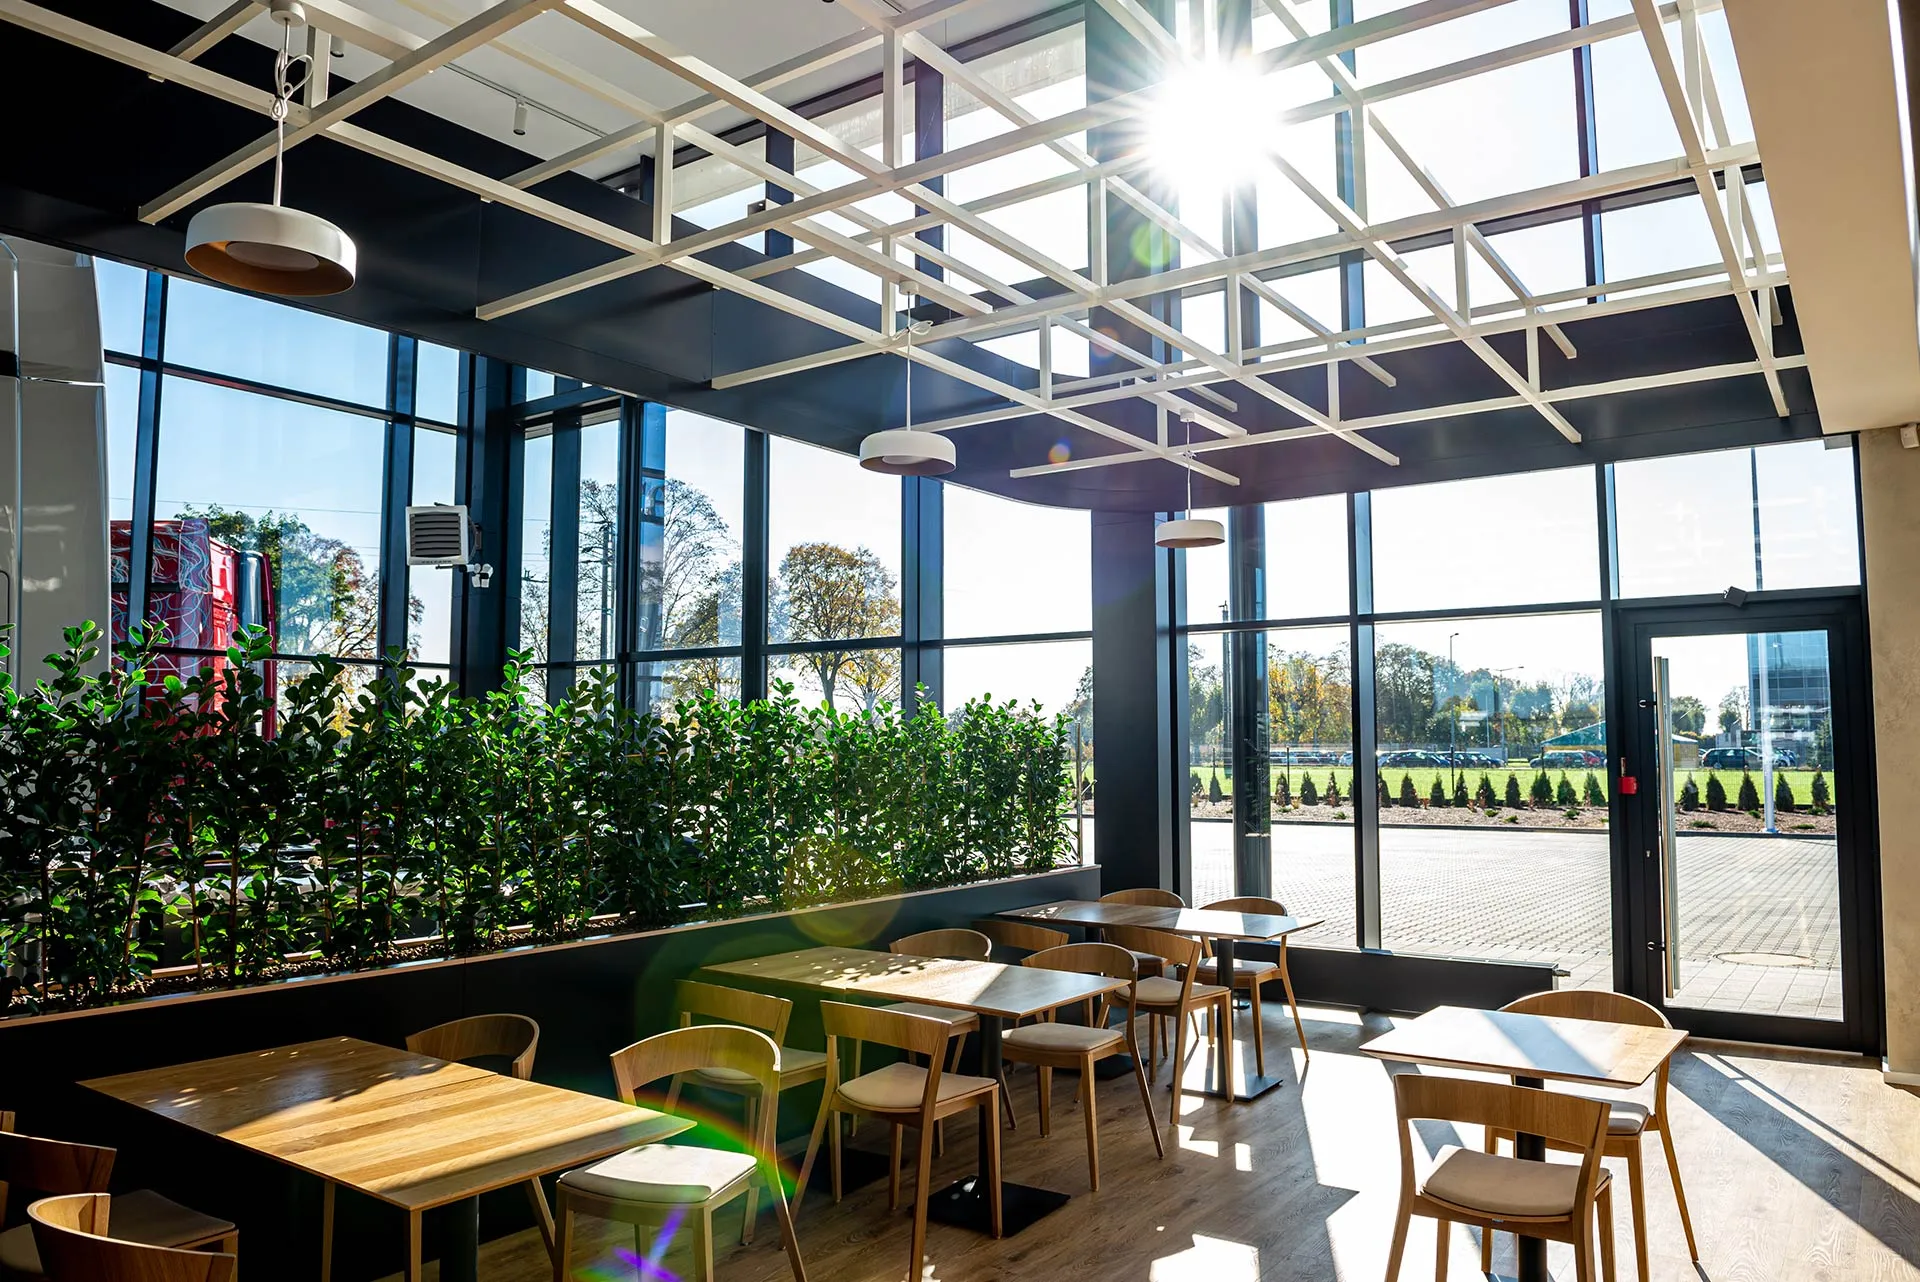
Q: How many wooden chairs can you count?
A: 14